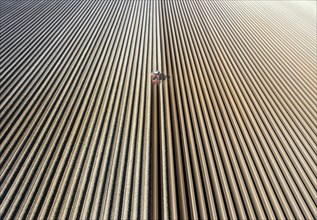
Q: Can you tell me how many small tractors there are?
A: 1